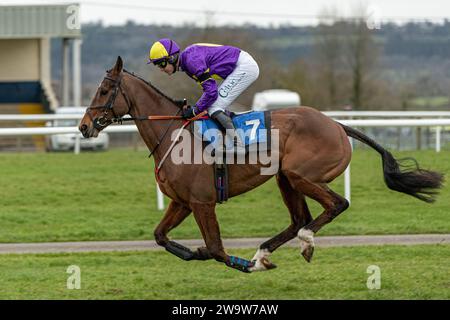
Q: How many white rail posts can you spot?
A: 4